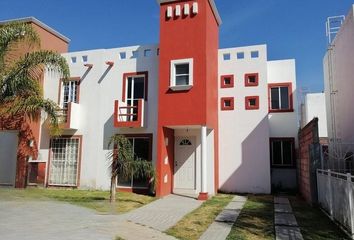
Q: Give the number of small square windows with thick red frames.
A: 4